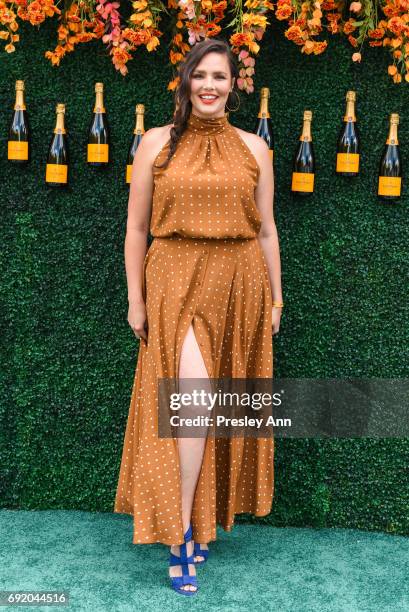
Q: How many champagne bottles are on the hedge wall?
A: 8